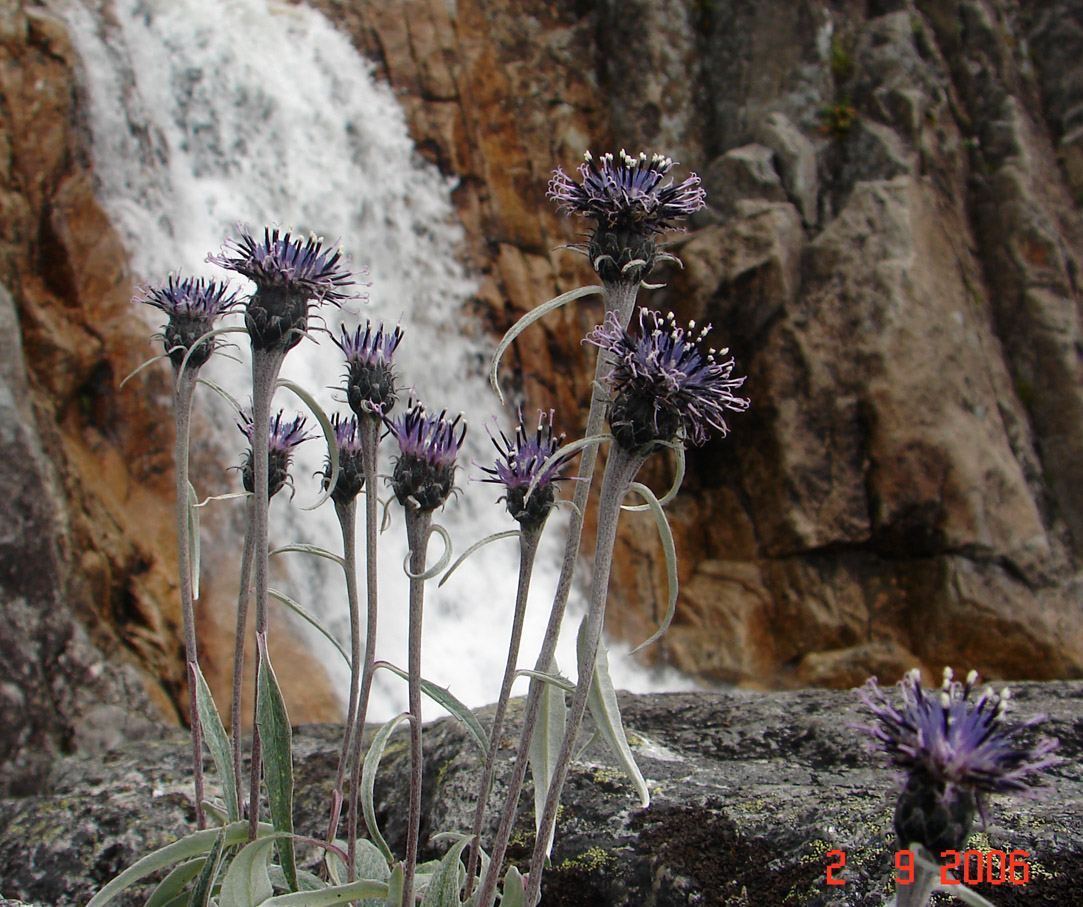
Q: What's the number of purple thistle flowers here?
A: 10